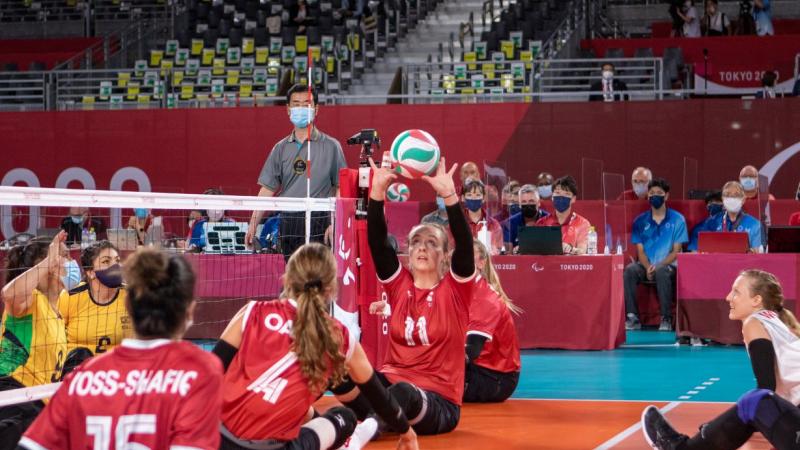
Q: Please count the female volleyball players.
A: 7